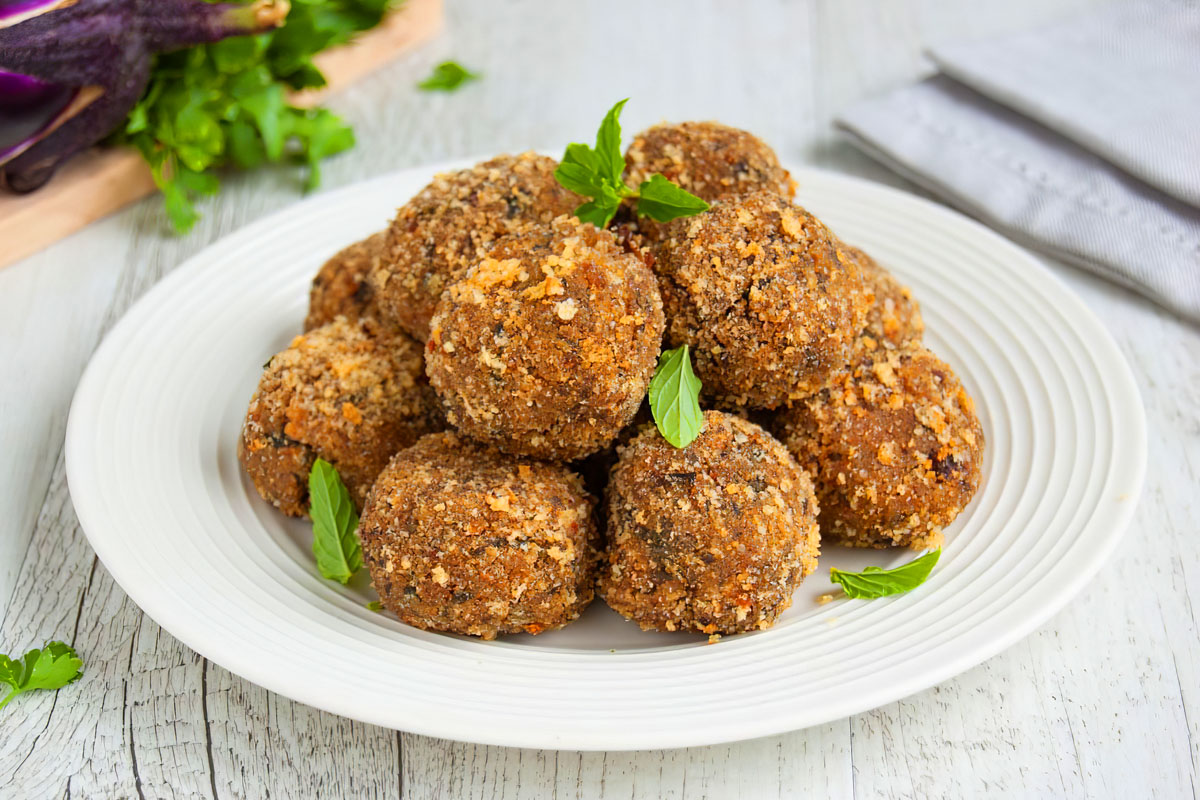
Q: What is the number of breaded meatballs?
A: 10